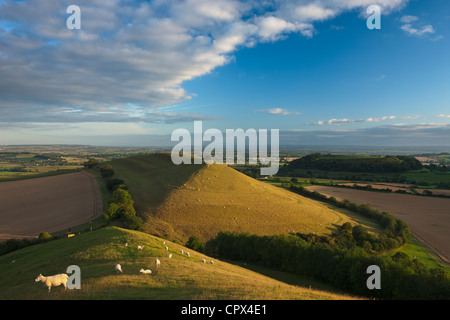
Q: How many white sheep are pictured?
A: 13